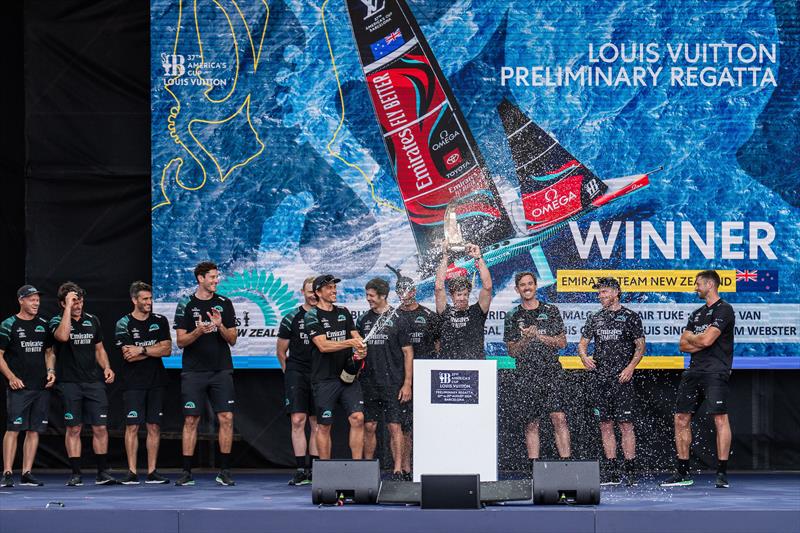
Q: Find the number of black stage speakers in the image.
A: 3